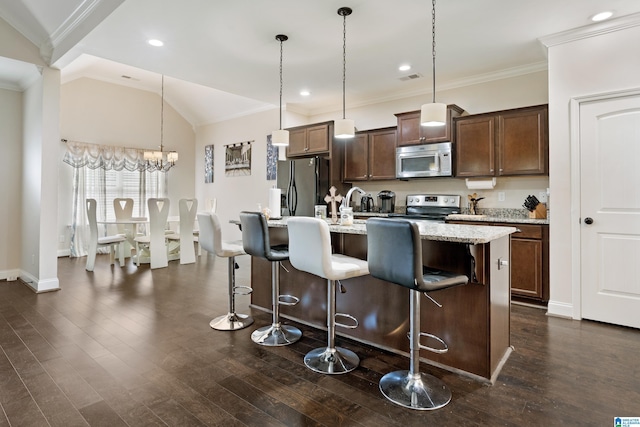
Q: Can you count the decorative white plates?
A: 0